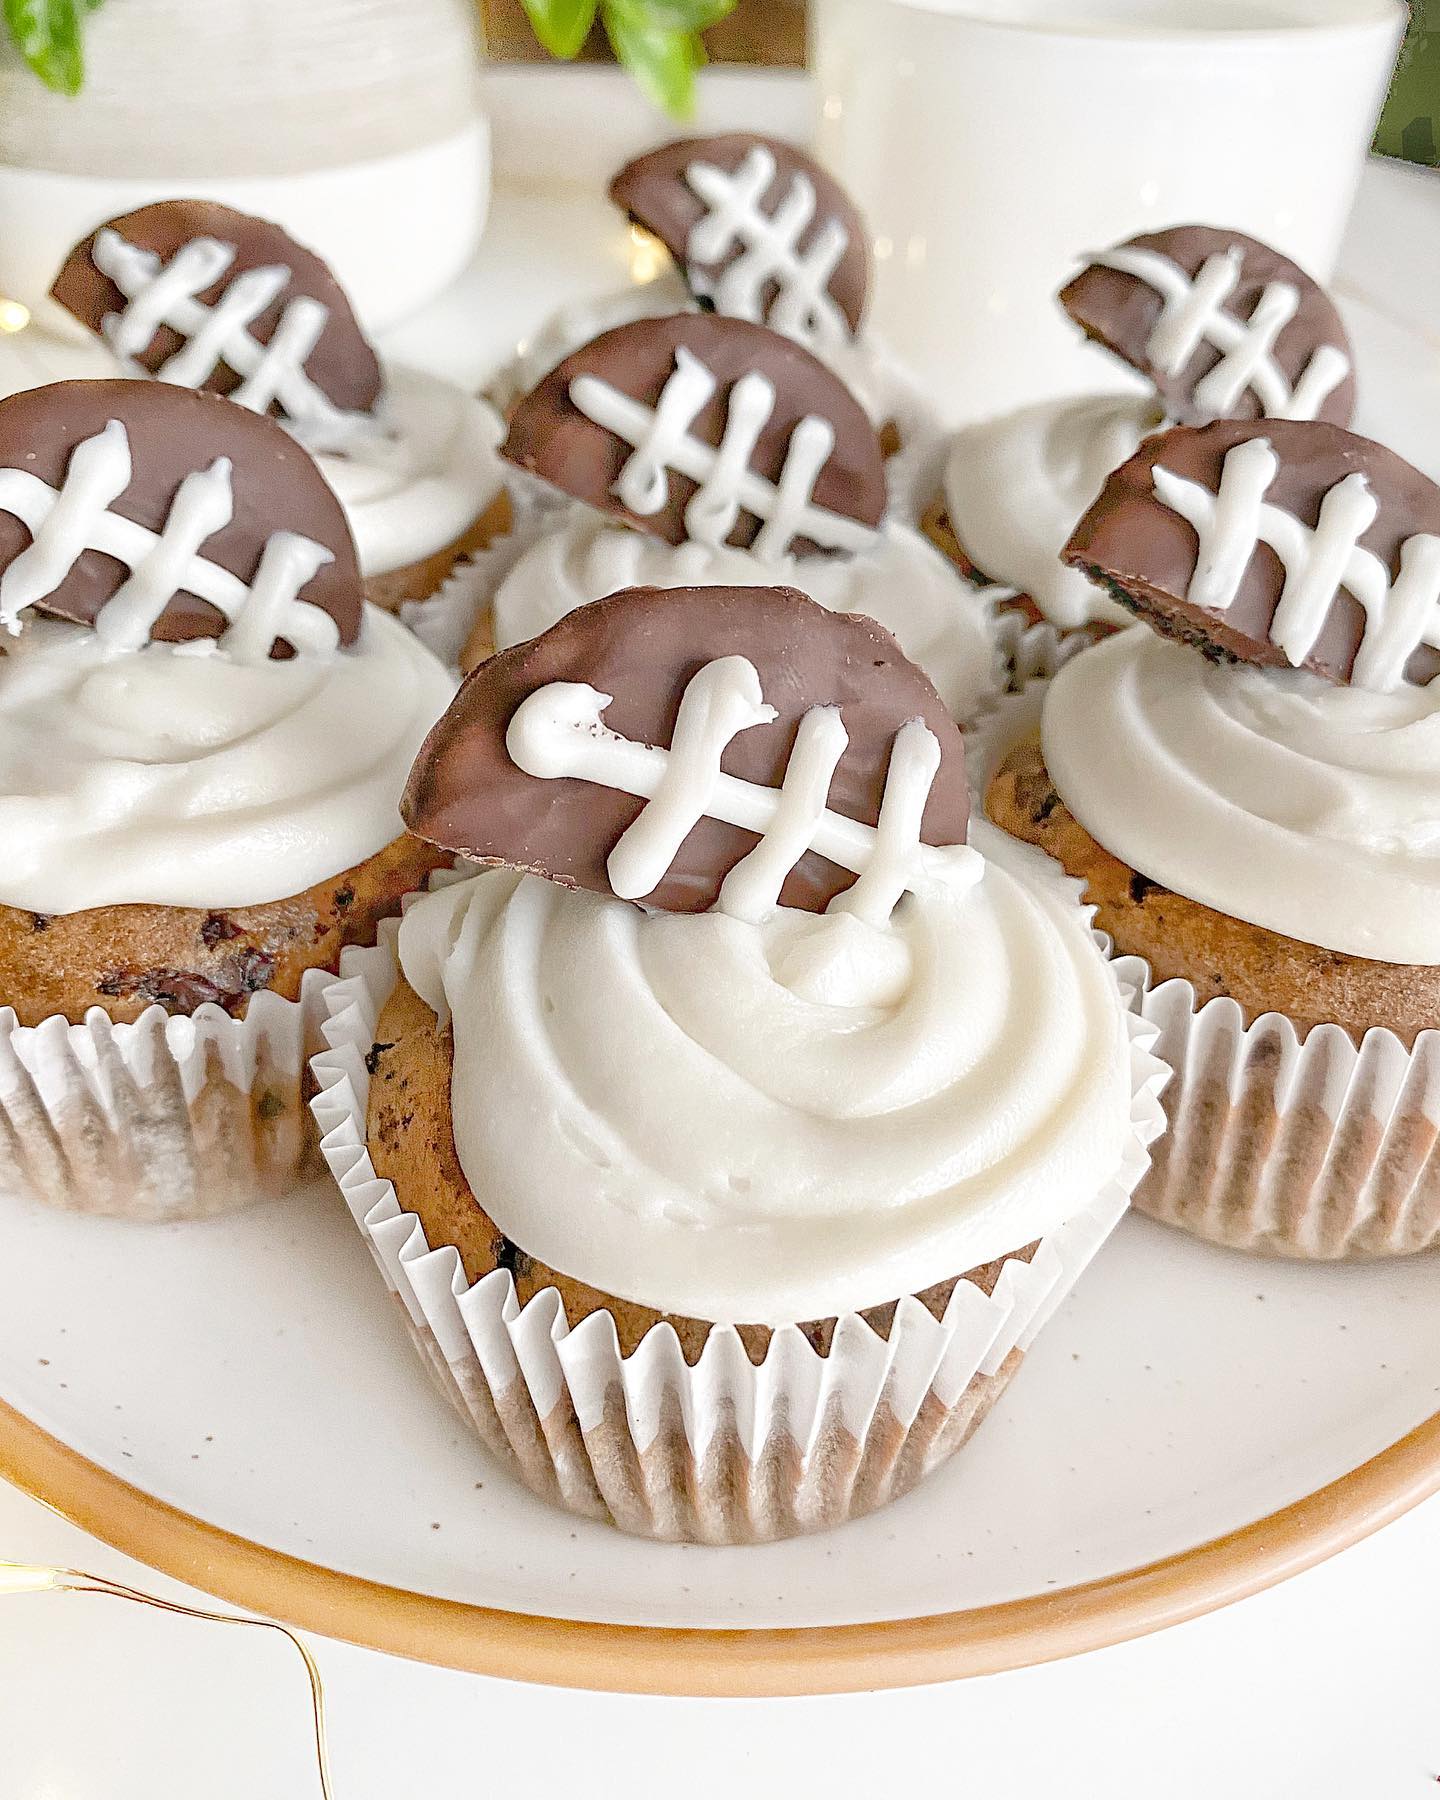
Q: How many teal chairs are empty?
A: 0